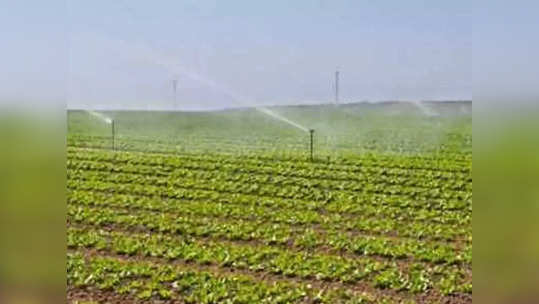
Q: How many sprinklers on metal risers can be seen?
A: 2